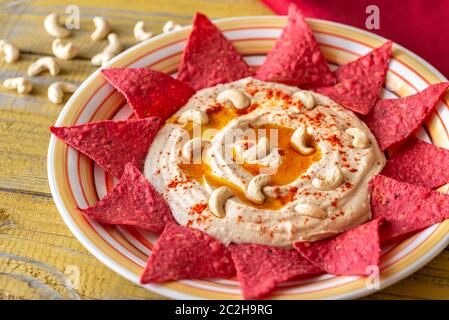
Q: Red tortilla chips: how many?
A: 12